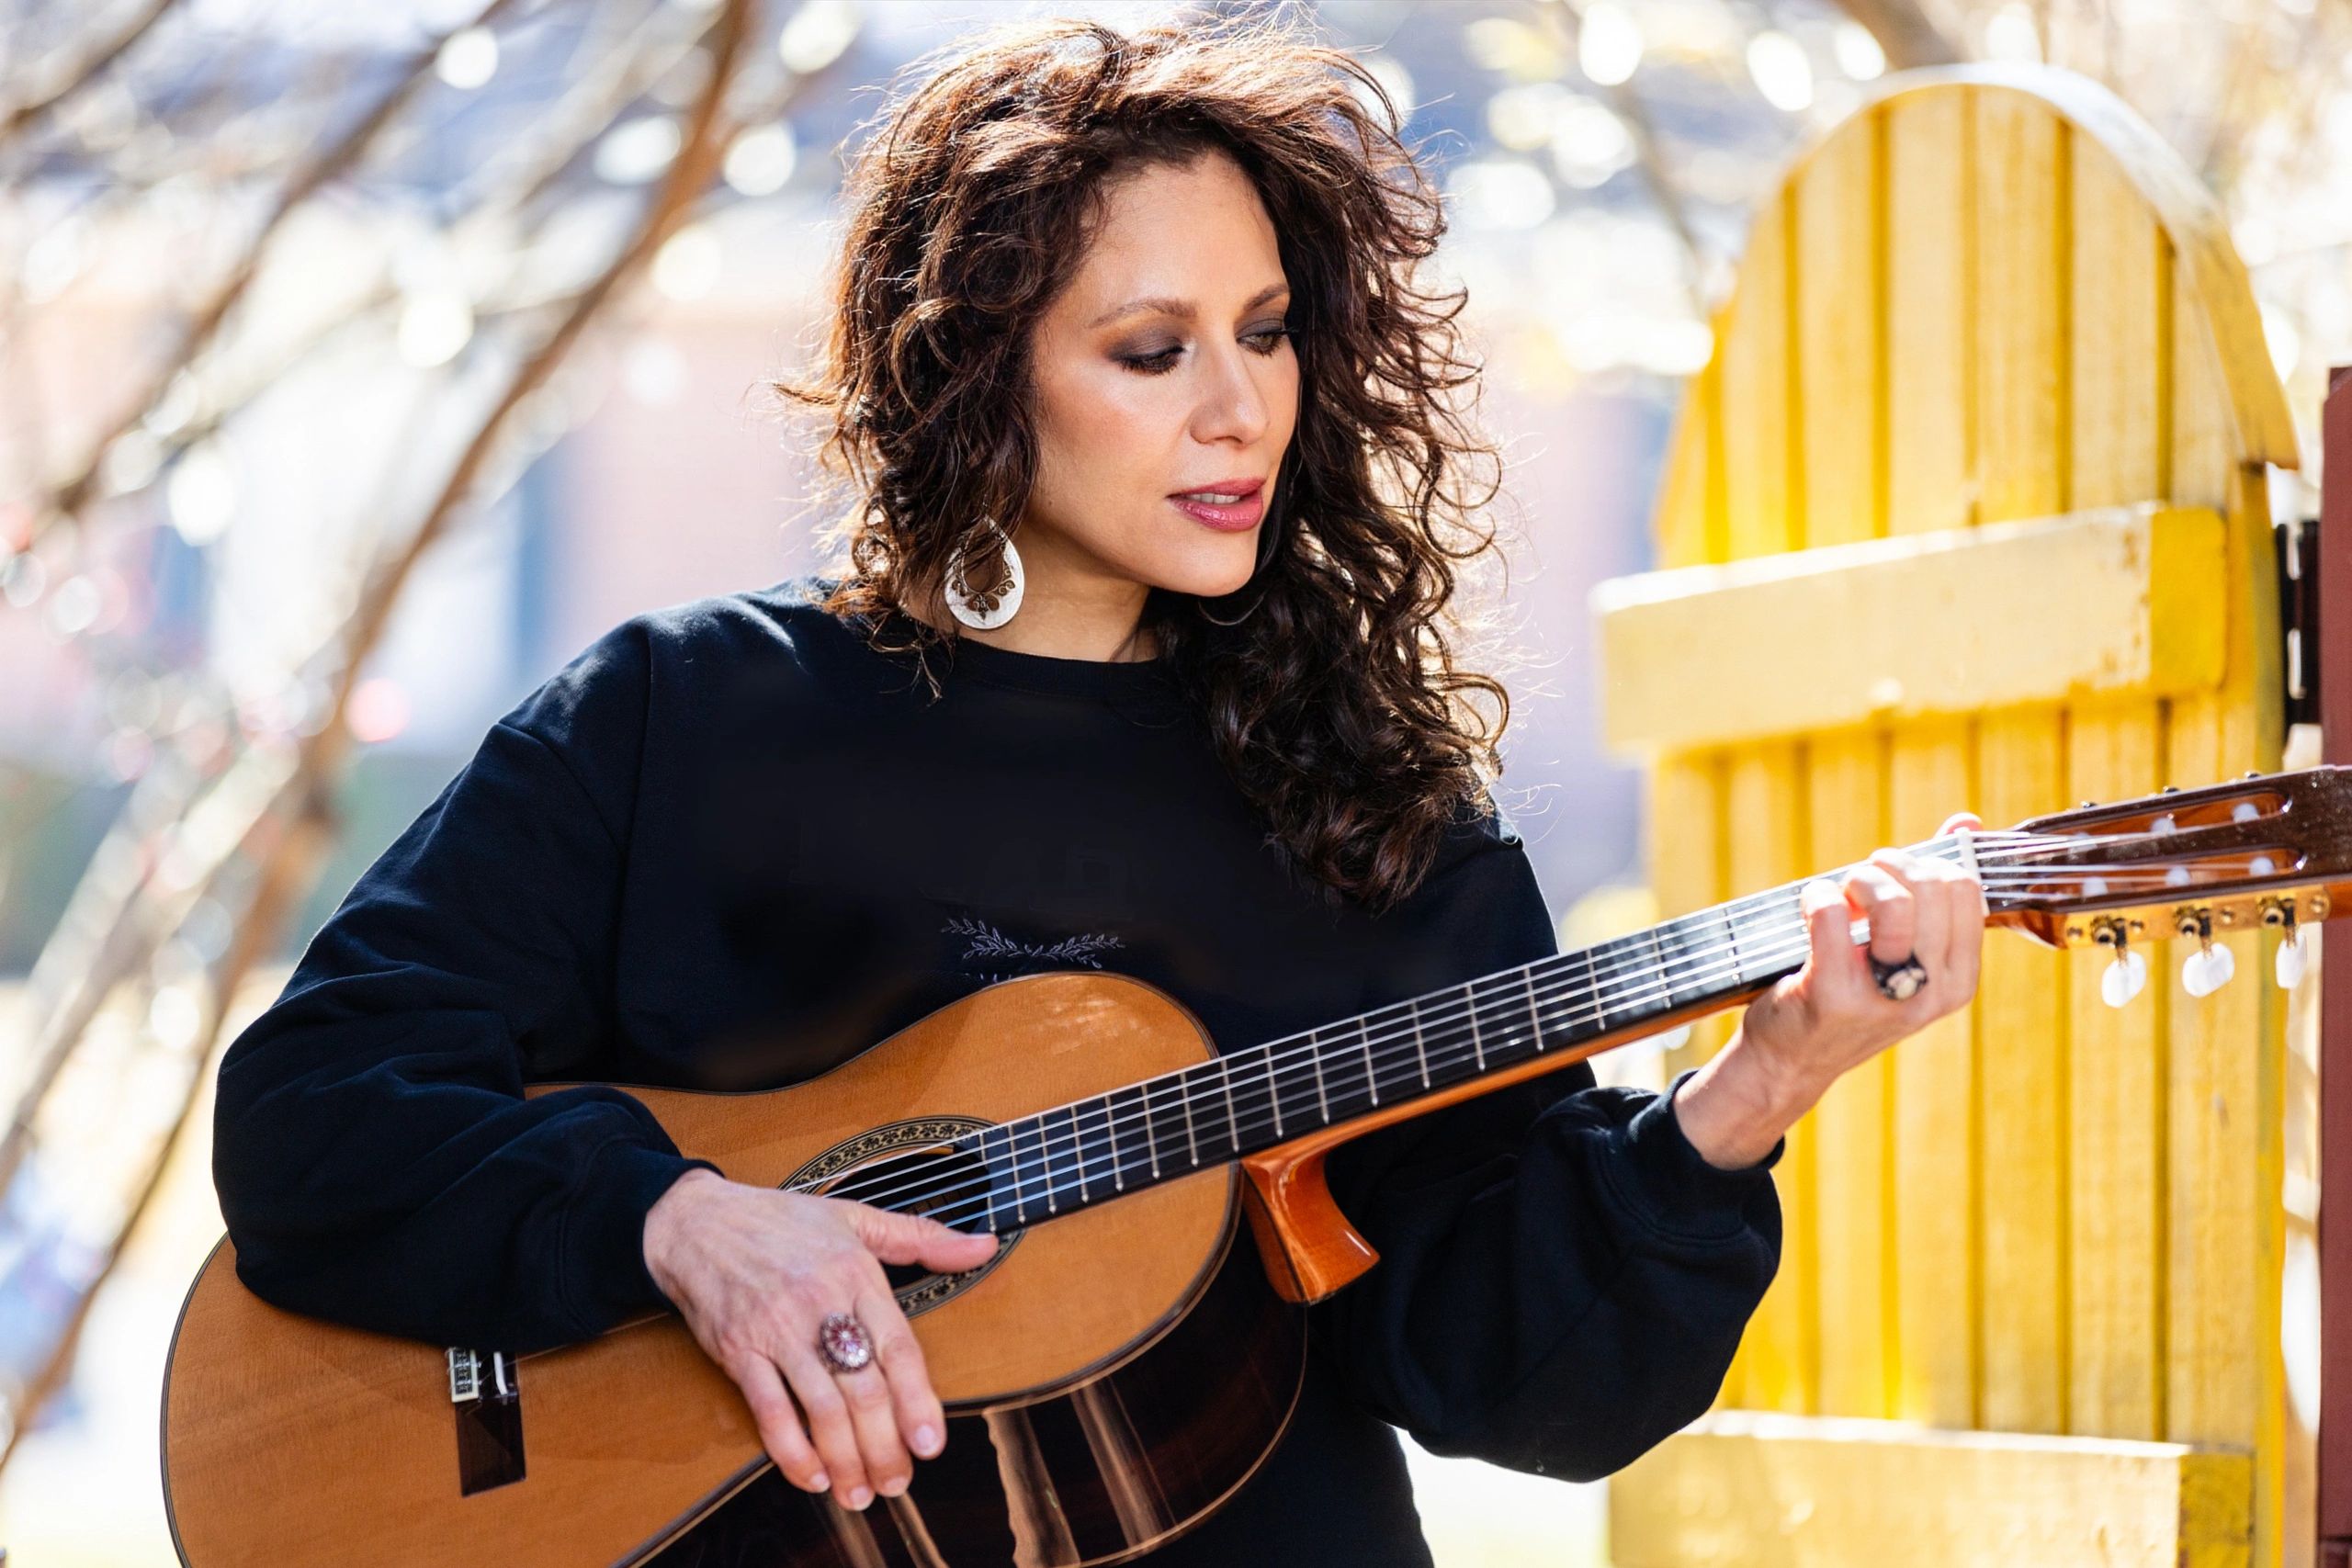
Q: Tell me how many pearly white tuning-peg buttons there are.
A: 3